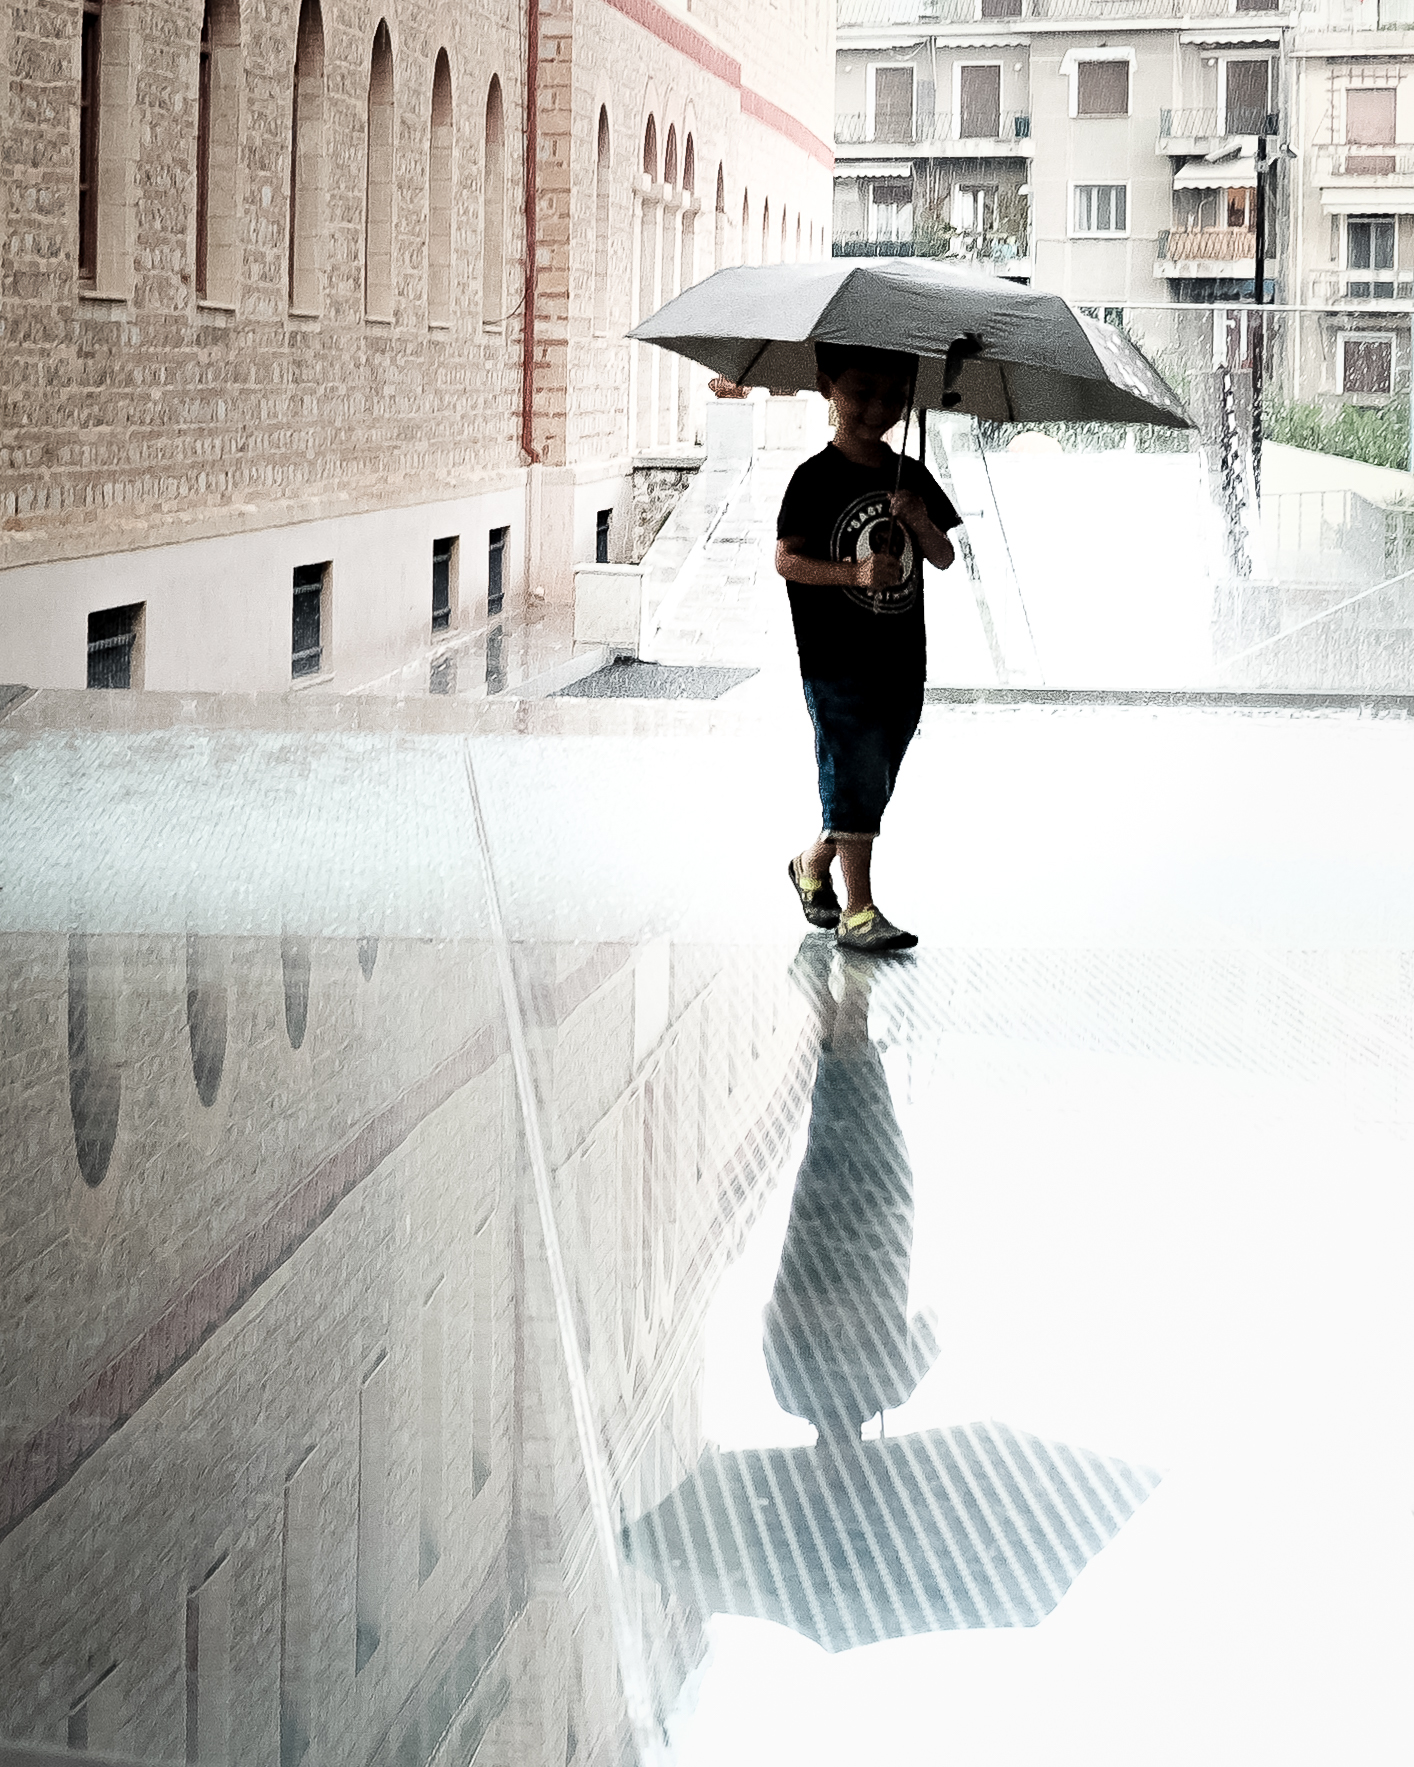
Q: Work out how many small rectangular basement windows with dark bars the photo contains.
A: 5